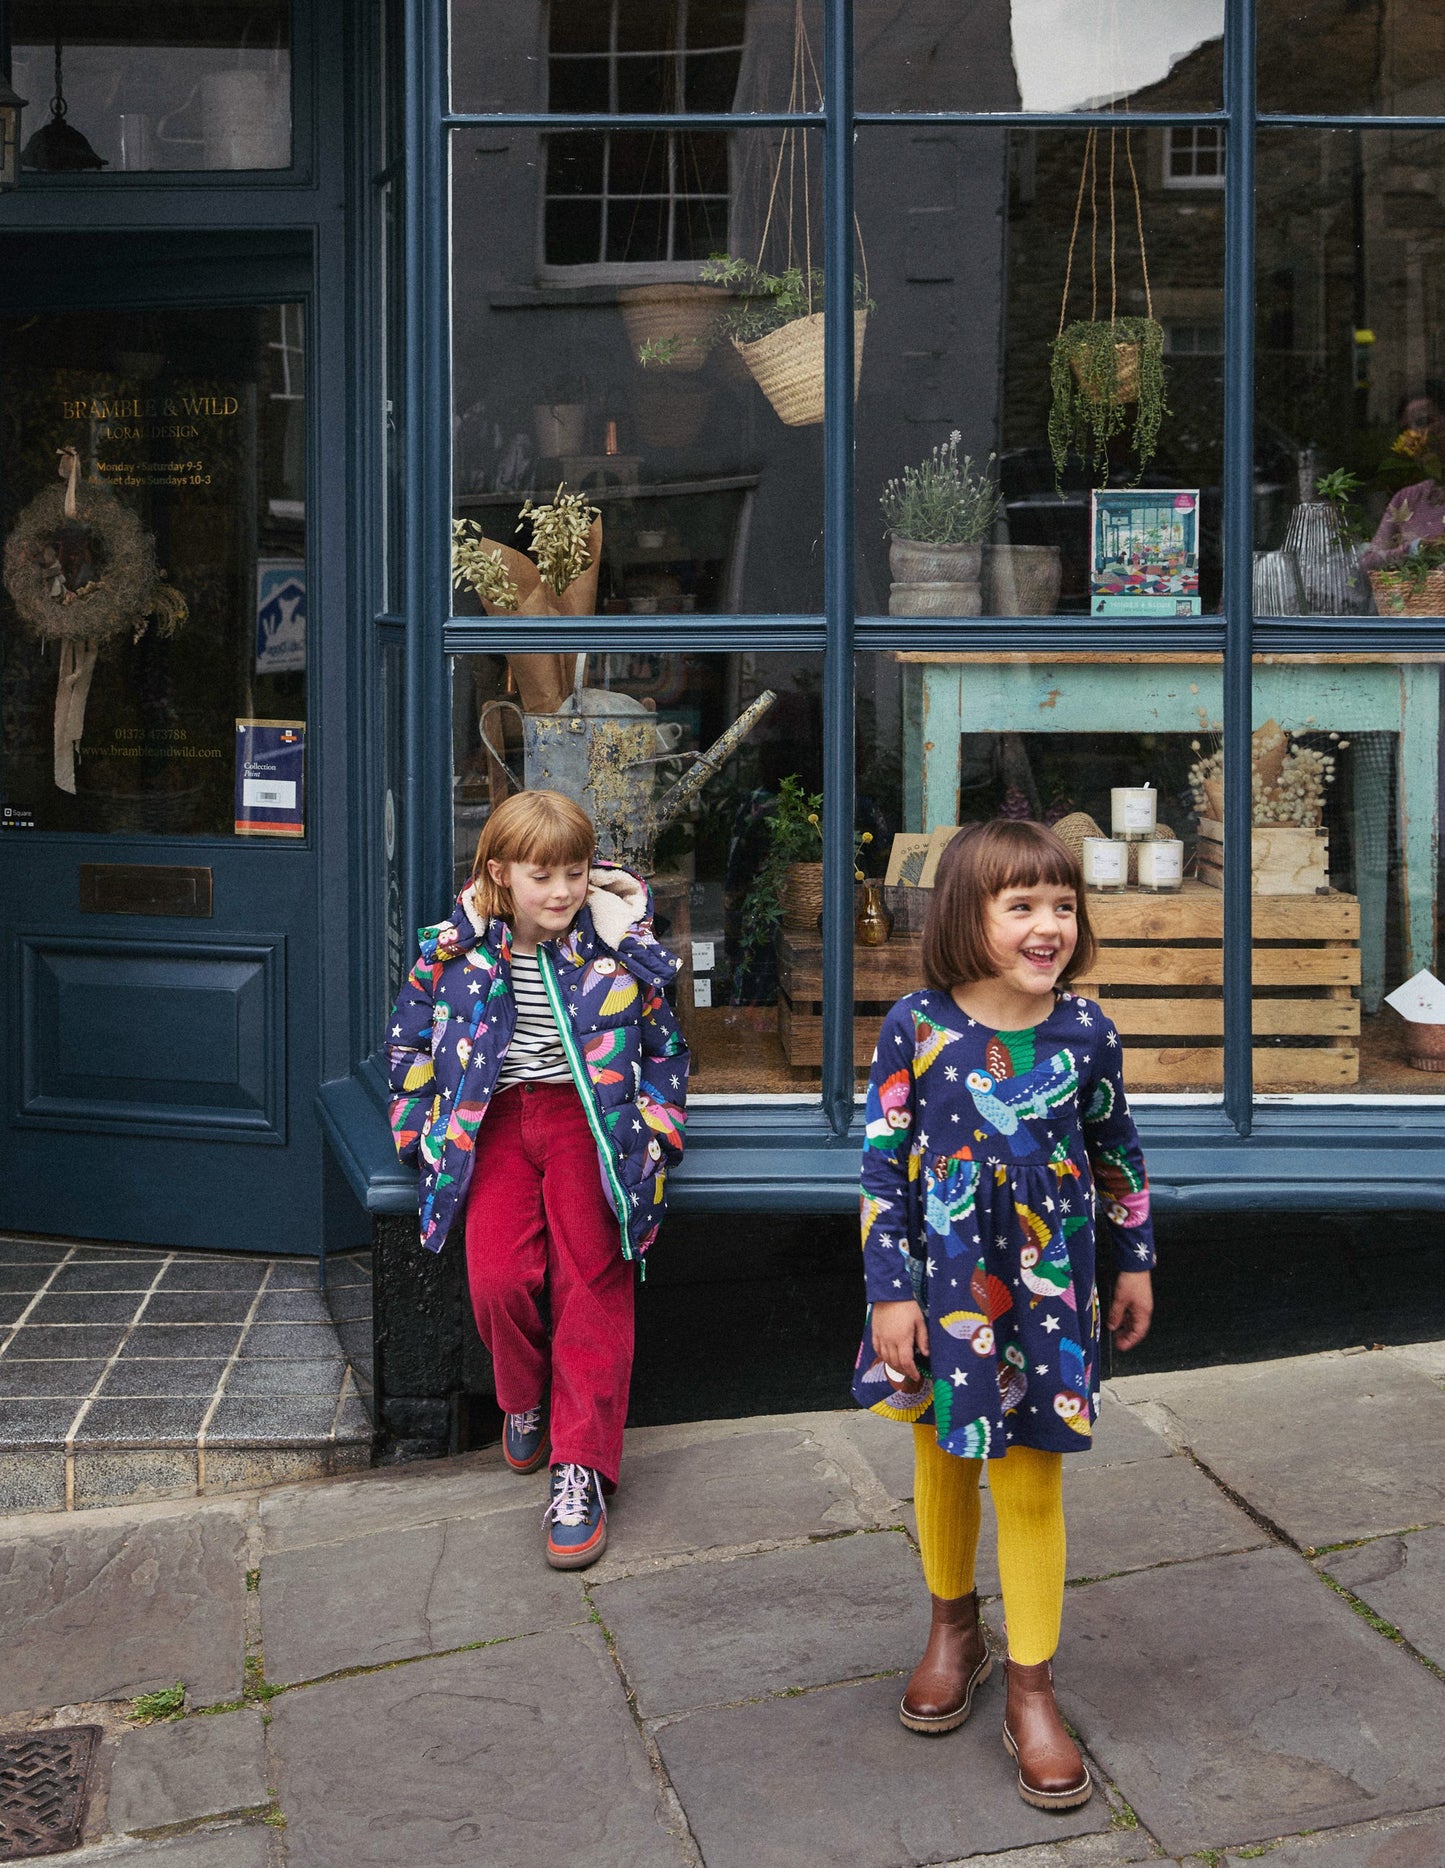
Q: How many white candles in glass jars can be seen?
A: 3